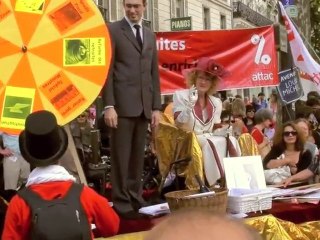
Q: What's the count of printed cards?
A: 6